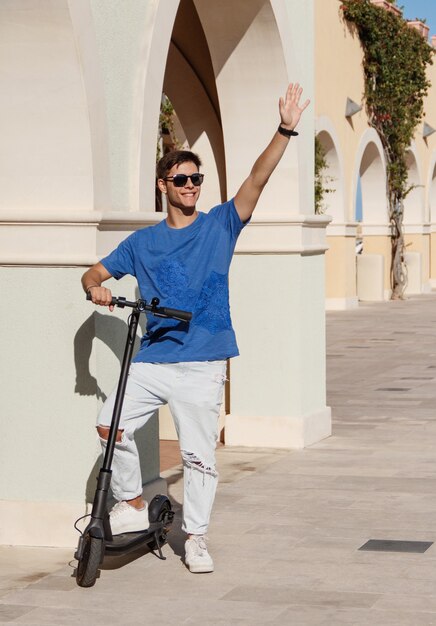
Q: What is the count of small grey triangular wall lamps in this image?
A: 2